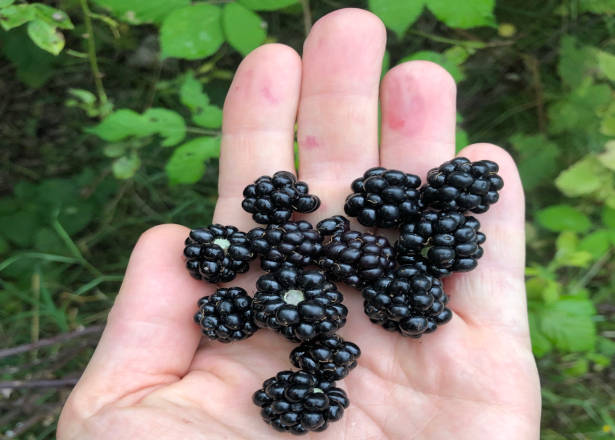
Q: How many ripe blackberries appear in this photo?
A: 12